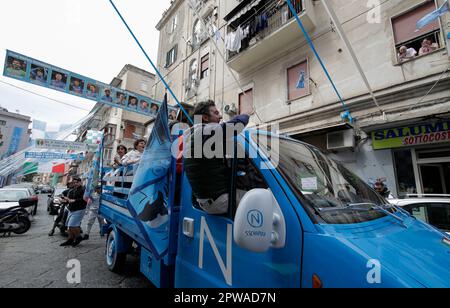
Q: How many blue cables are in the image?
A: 2